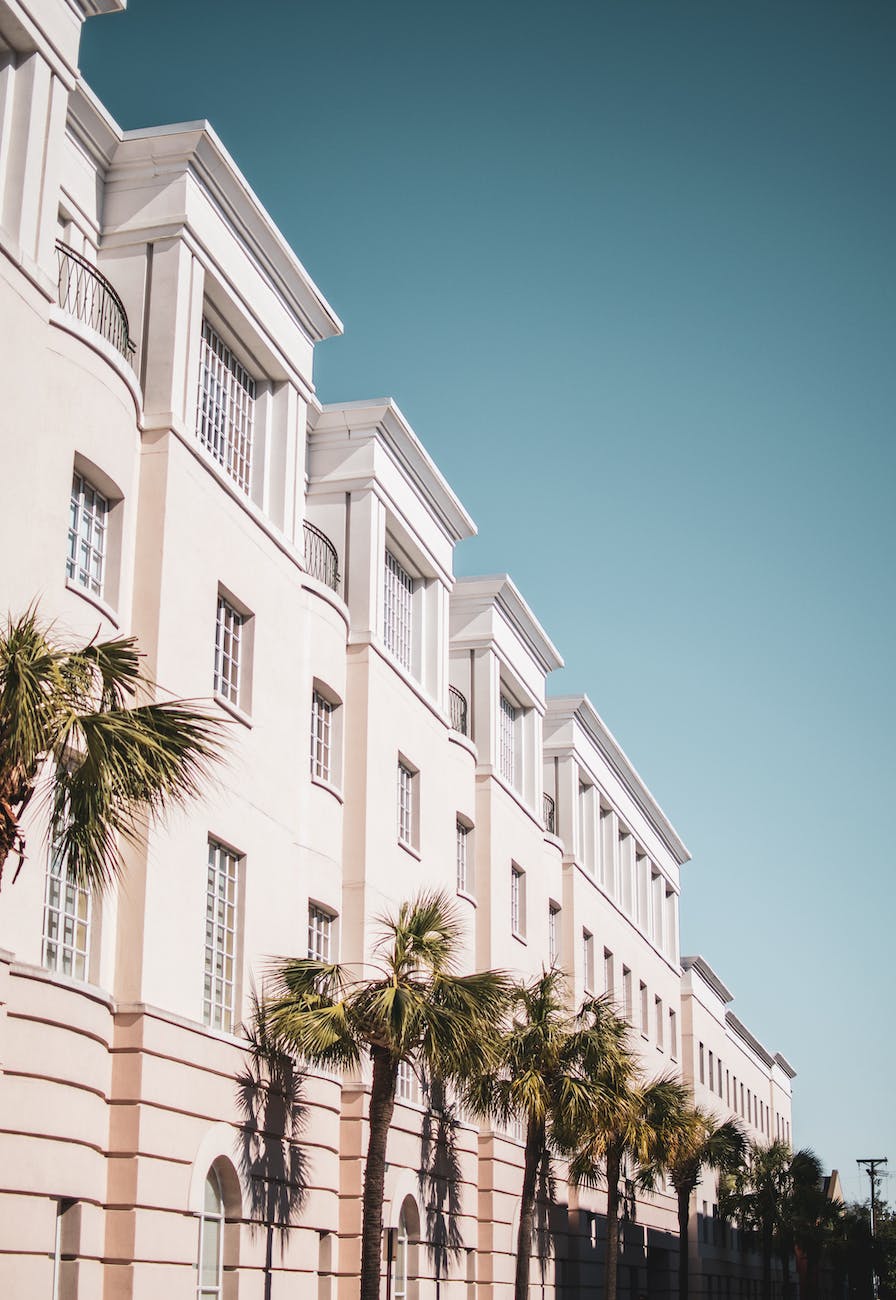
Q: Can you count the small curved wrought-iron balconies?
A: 4